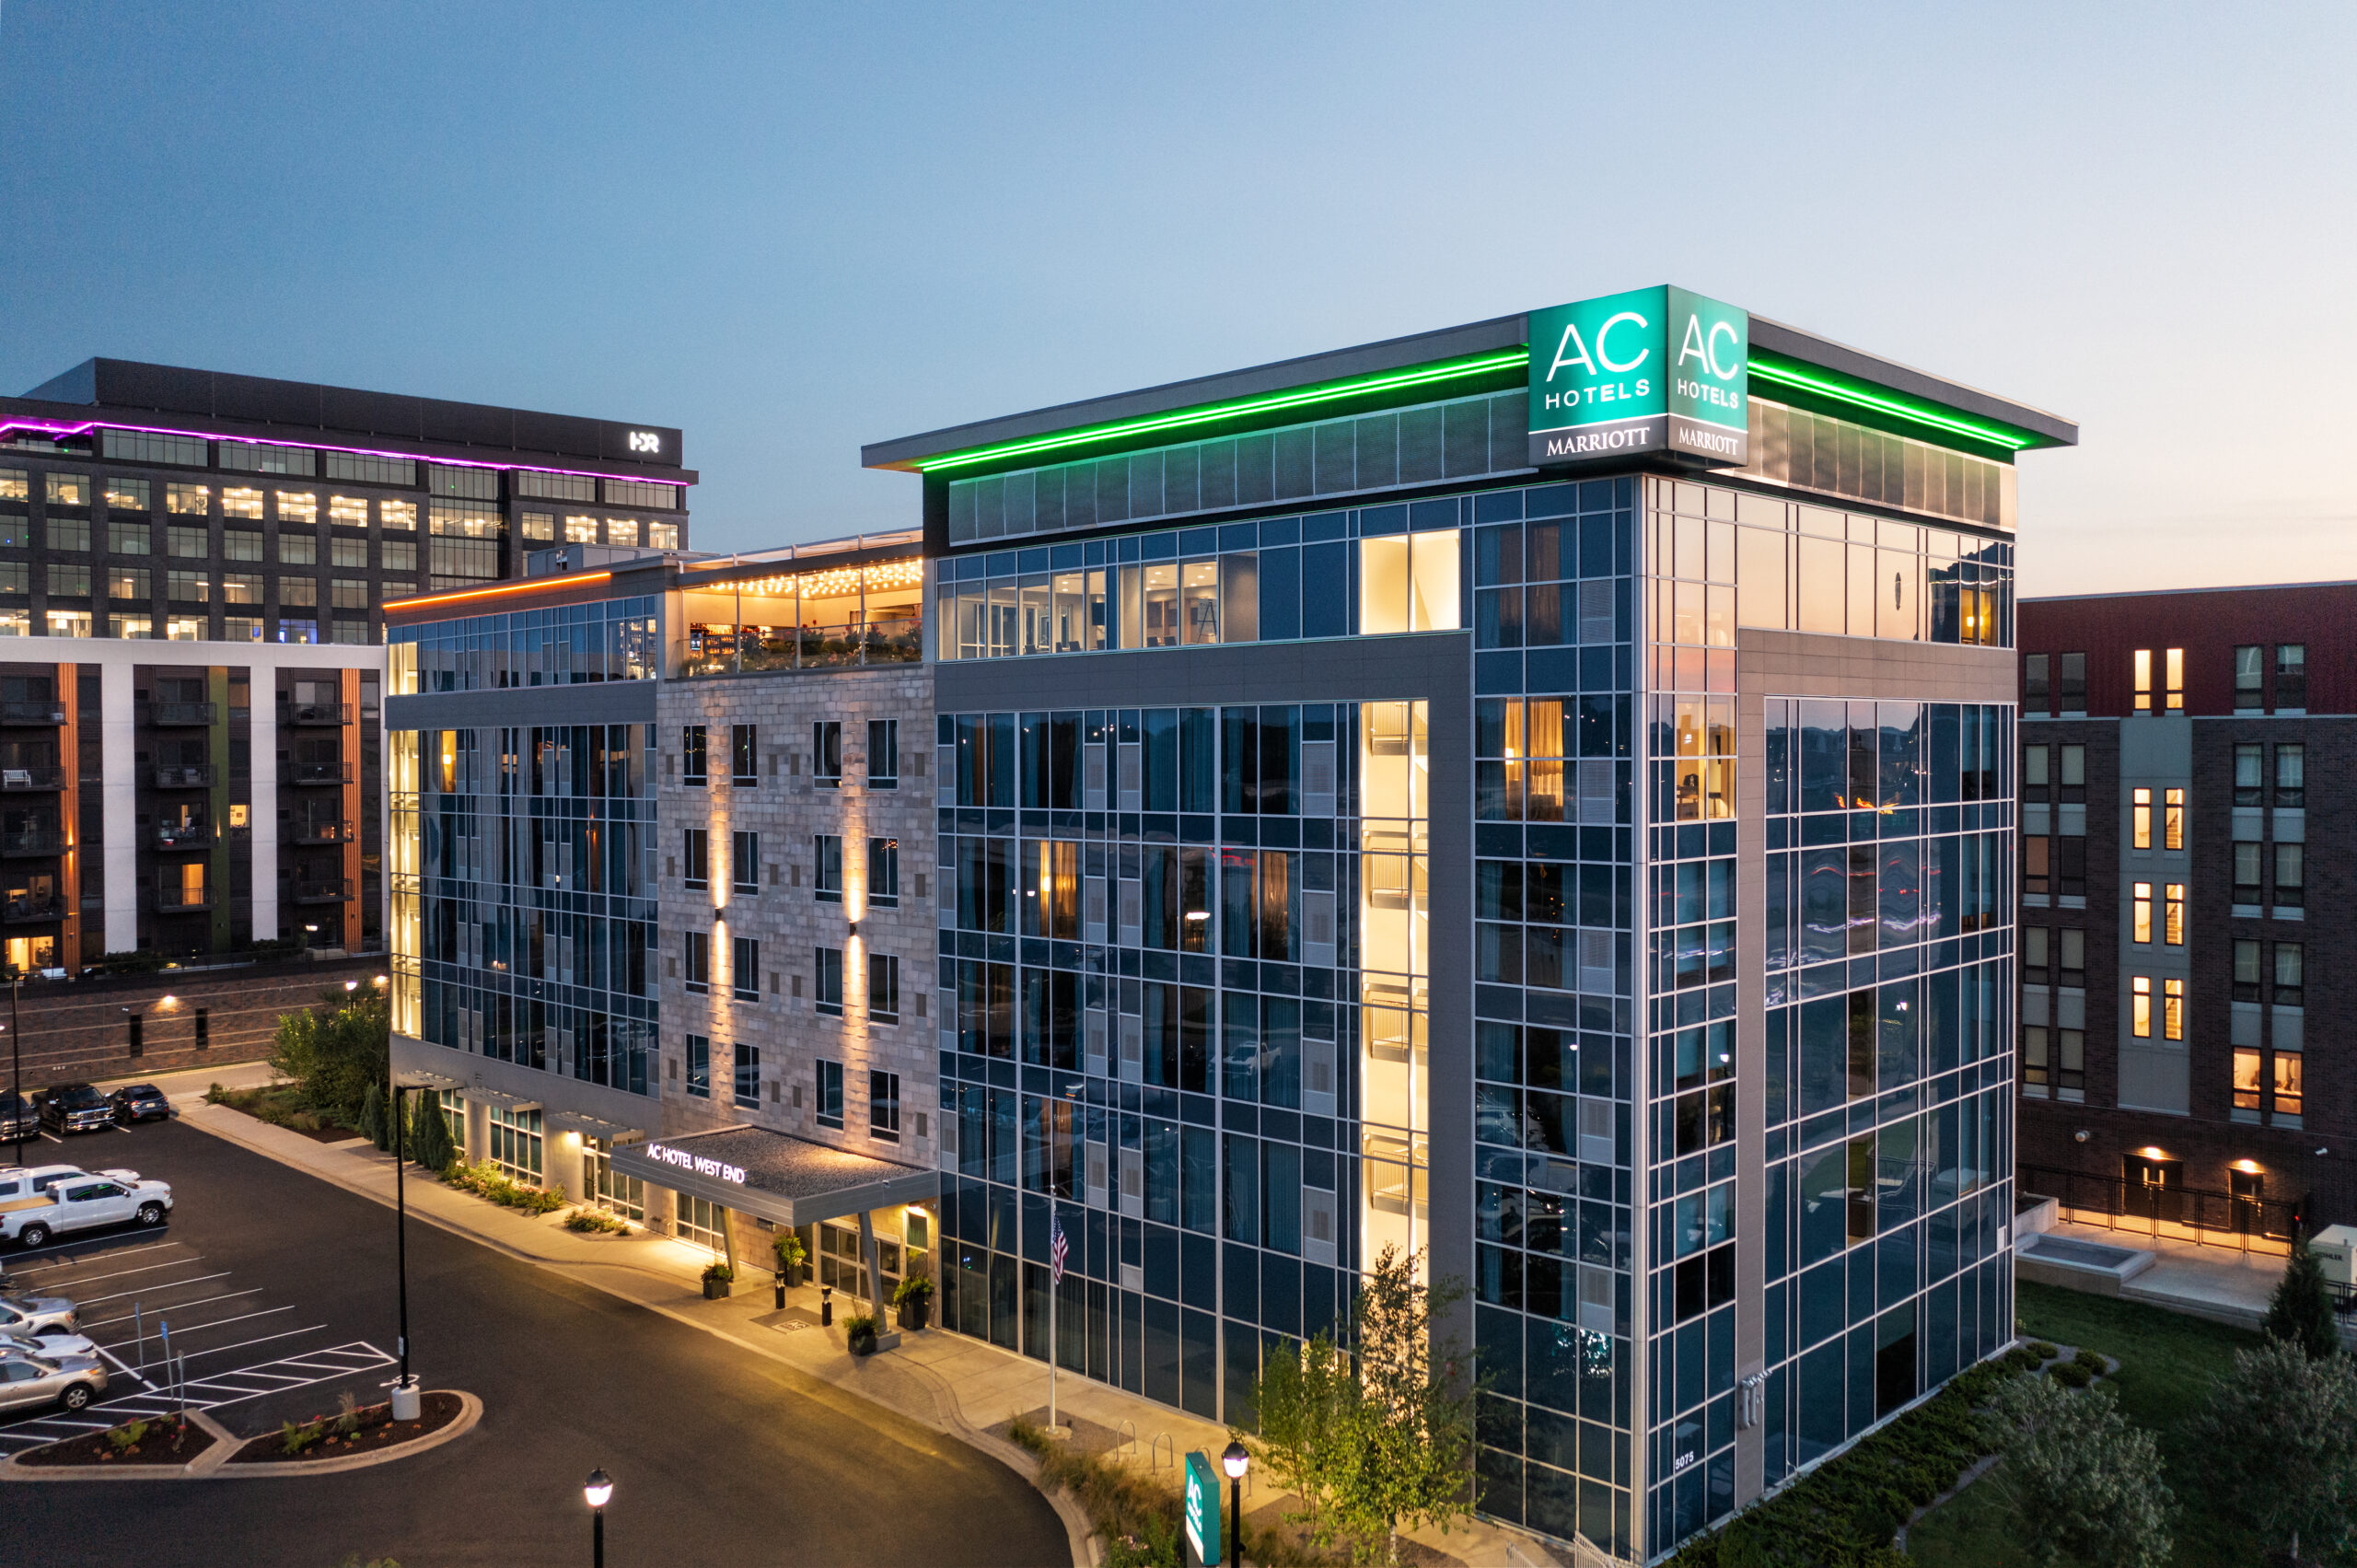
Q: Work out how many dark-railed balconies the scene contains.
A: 12